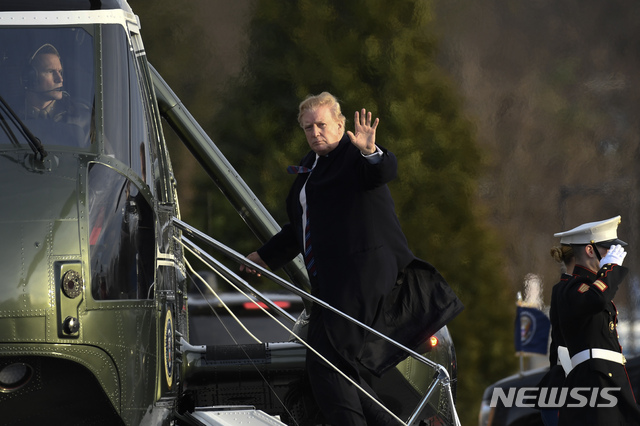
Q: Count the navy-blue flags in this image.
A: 1